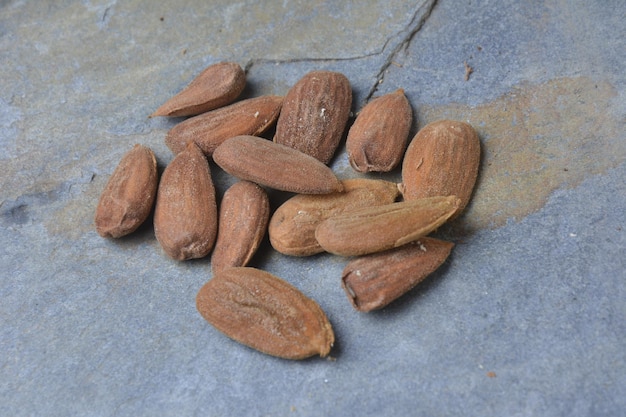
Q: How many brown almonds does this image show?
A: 13